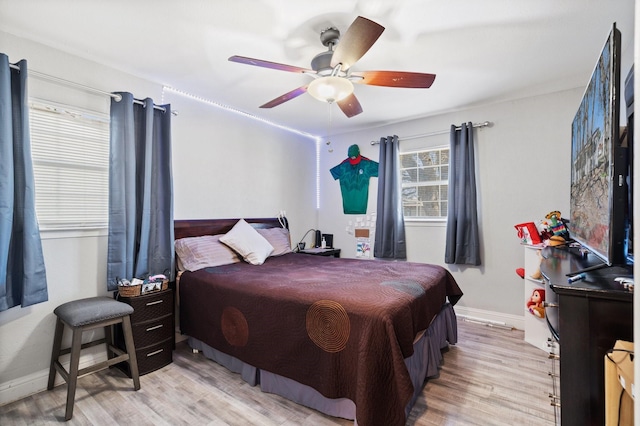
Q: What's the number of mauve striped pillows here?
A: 2